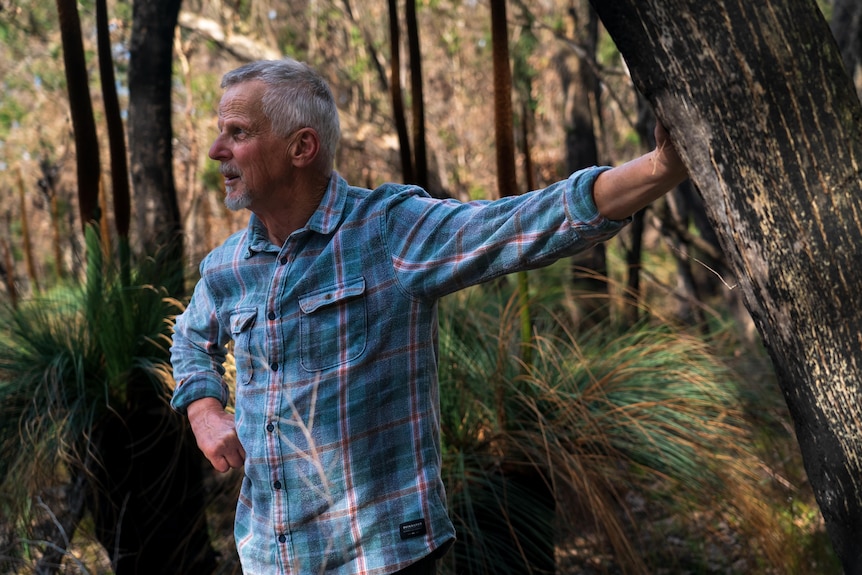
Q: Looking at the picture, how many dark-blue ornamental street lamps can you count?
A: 0